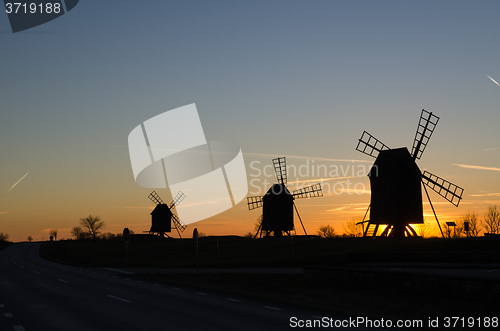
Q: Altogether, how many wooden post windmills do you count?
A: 3